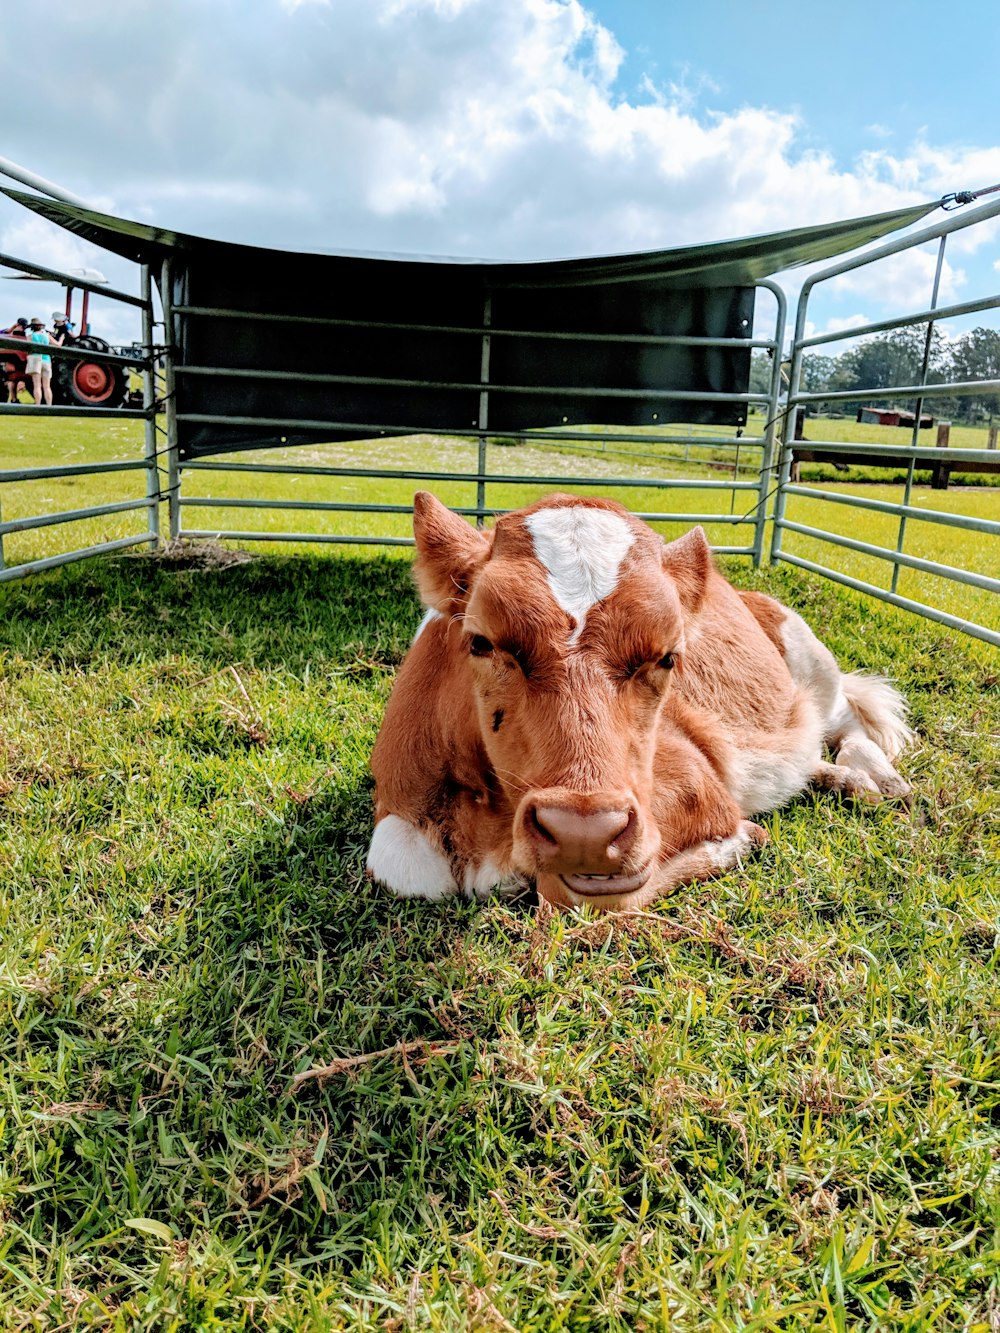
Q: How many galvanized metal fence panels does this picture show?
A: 3